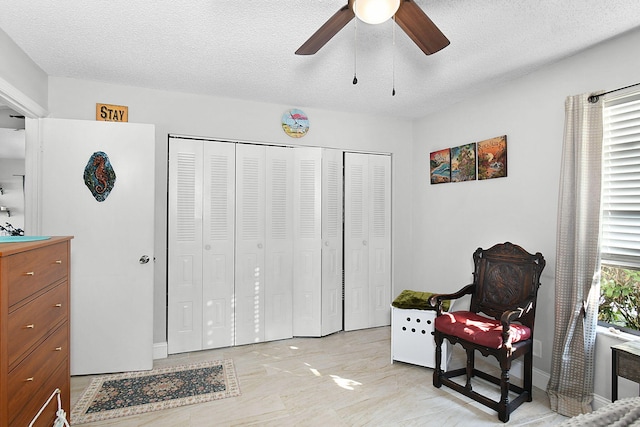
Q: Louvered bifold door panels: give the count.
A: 8